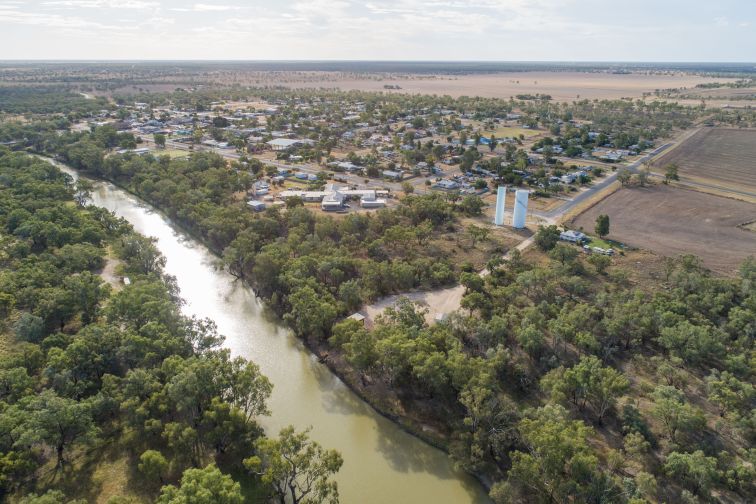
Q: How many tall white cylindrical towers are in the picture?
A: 2